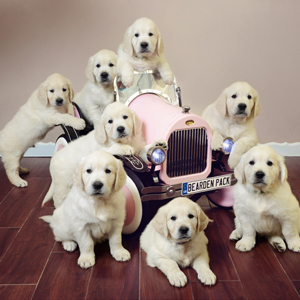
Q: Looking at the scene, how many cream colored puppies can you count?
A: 8